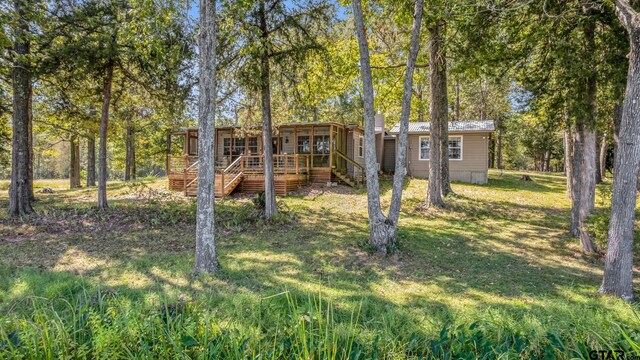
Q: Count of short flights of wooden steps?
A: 2